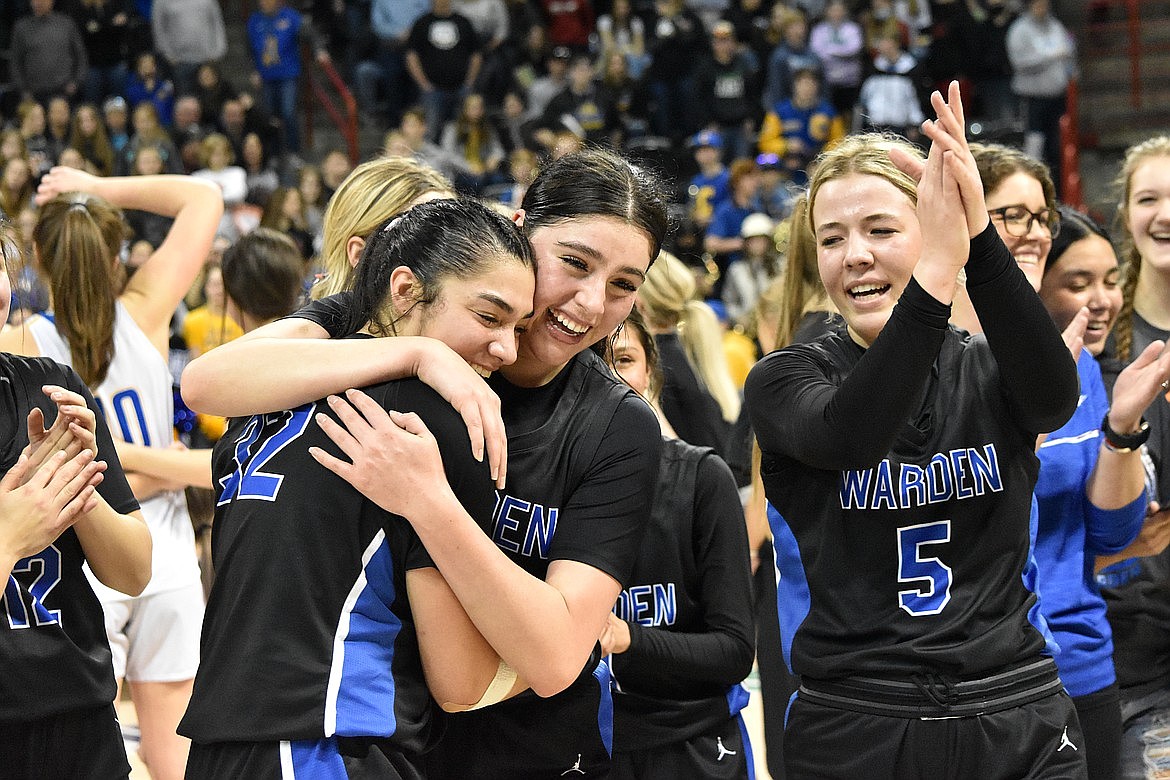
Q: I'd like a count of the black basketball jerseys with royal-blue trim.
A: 5